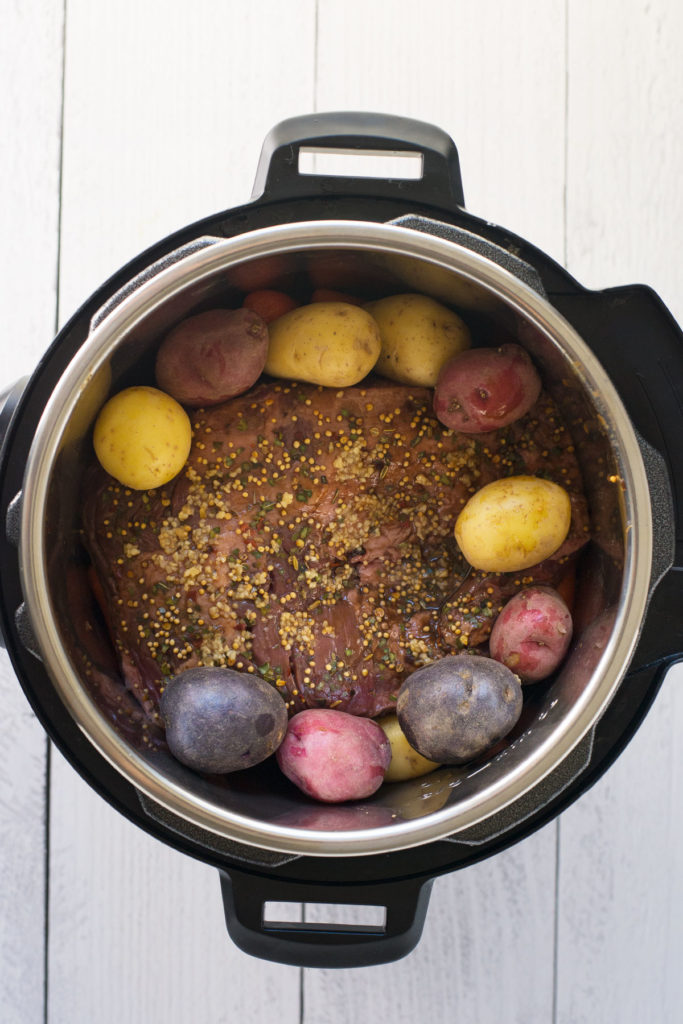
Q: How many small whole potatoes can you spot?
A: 11